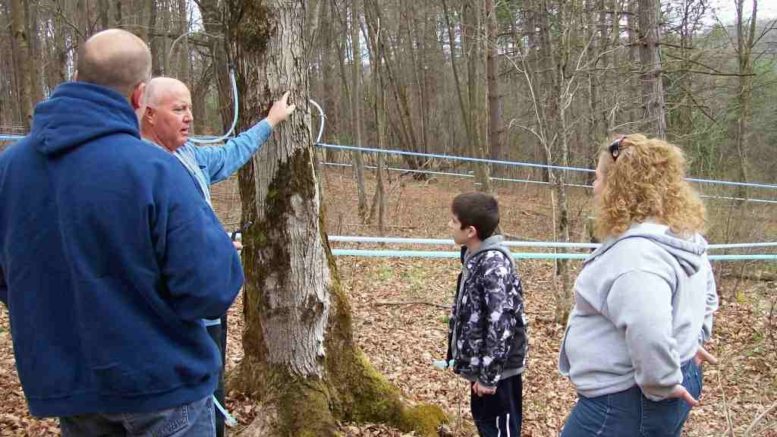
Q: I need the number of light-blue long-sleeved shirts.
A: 1